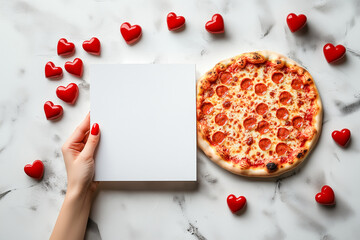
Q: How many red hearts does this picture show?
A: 15